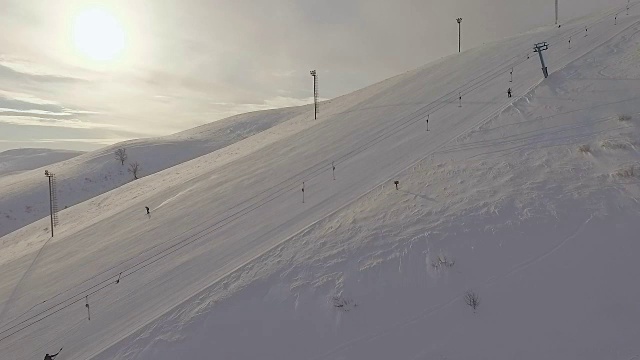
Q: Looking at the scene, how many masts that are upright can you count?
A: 4